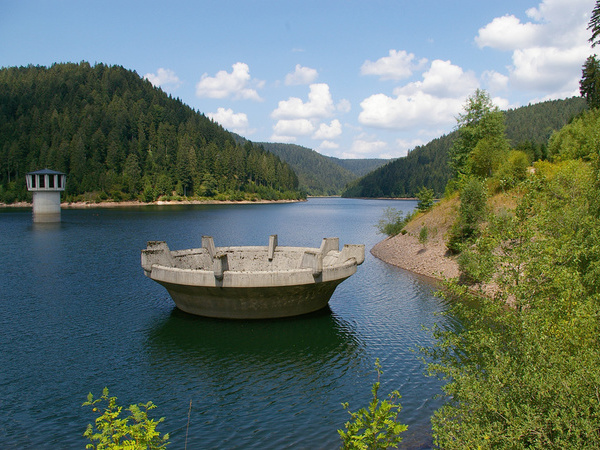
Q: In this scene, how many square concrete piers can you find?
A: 8